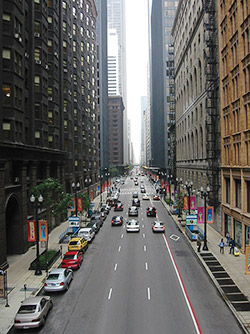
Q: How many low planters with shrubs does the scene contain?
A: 1